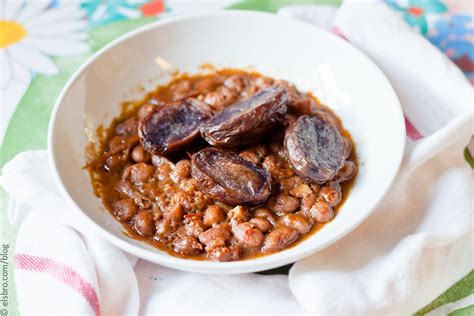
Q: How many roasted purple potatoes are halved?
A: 4